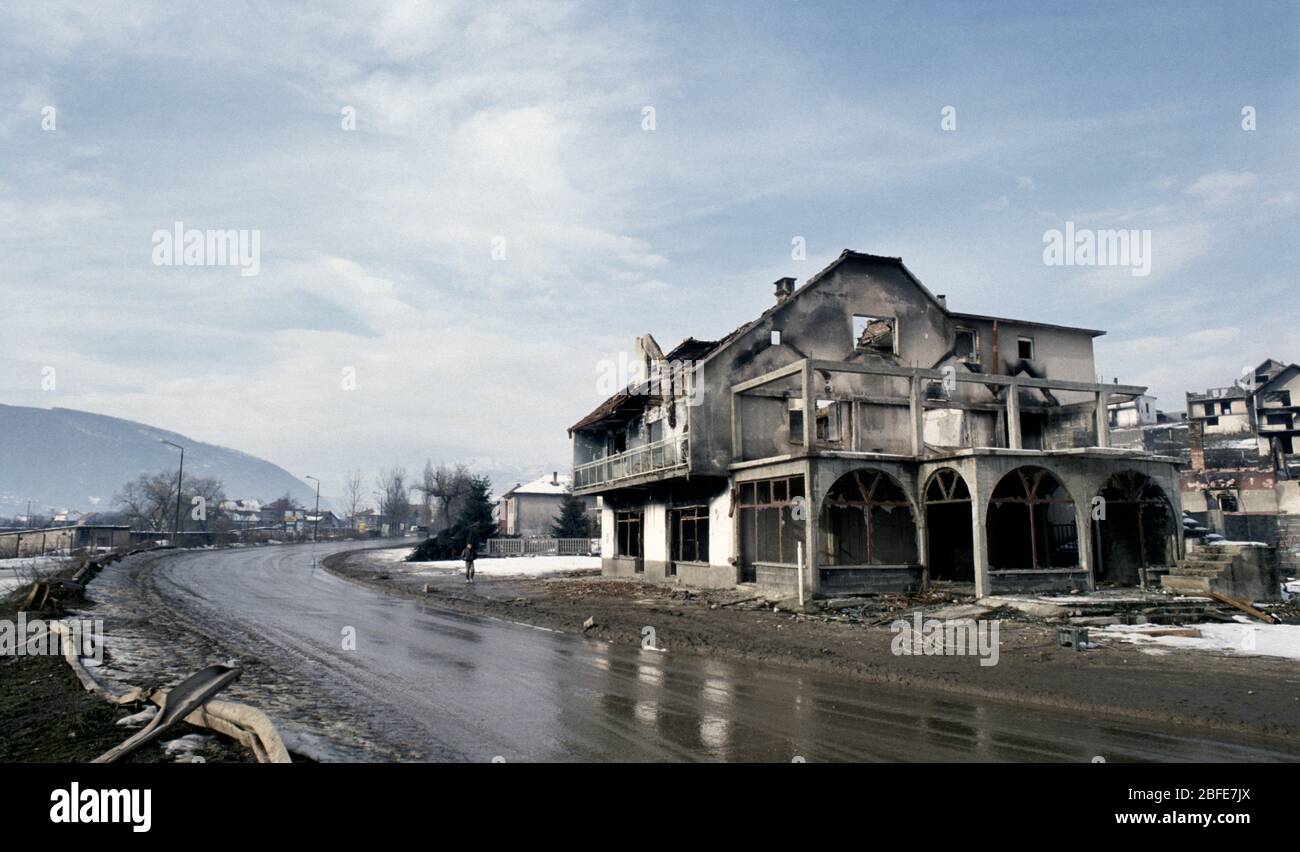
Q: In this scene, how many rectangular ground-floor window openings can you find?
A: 3